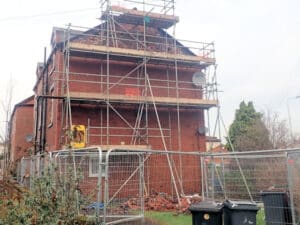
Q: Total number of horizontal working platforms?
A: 4